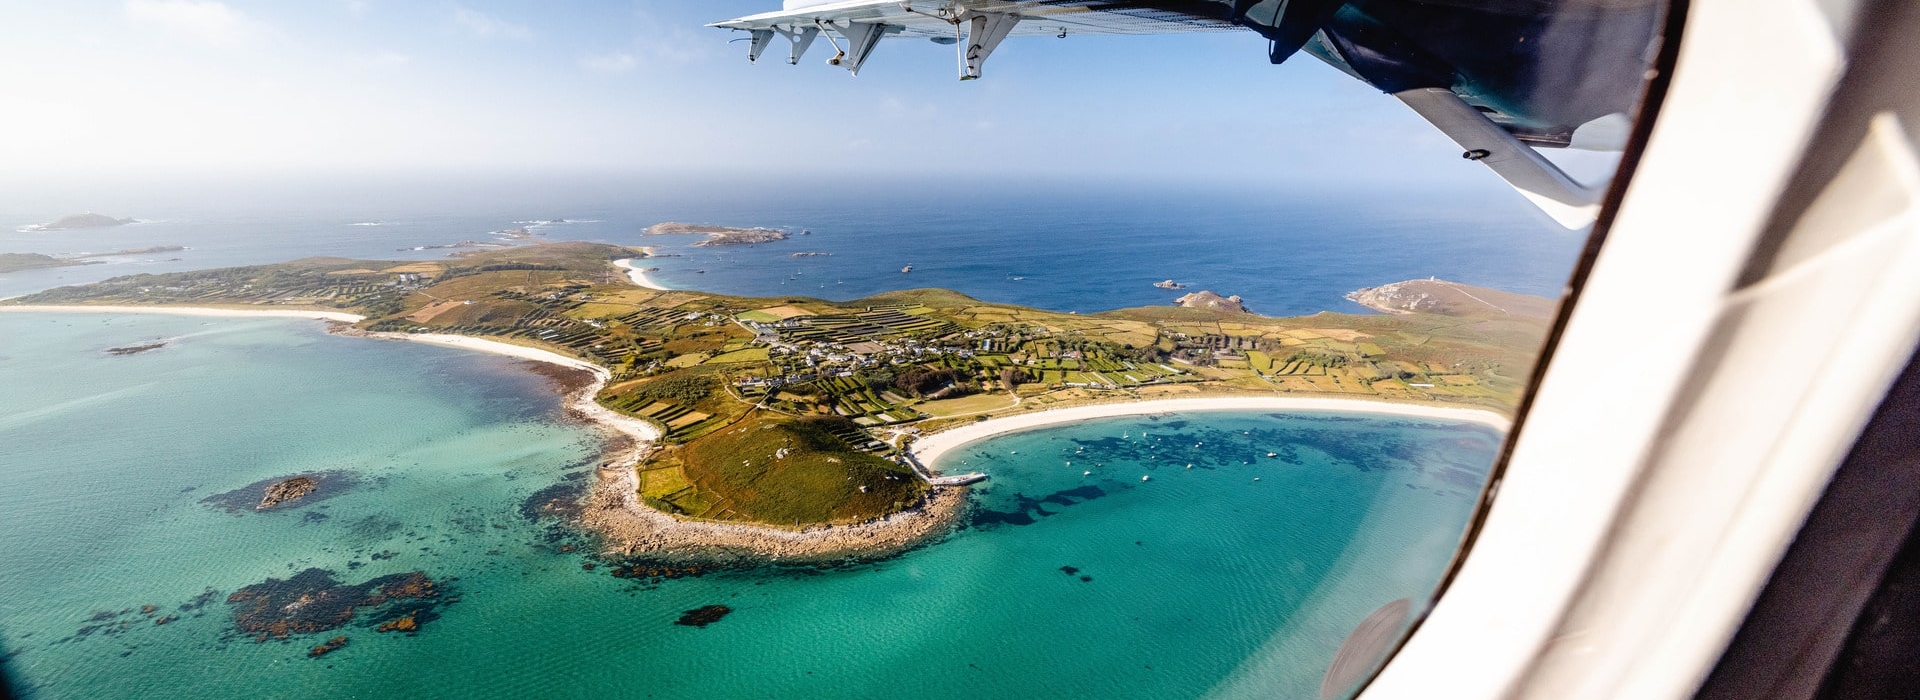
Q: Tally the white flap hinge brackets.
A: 4